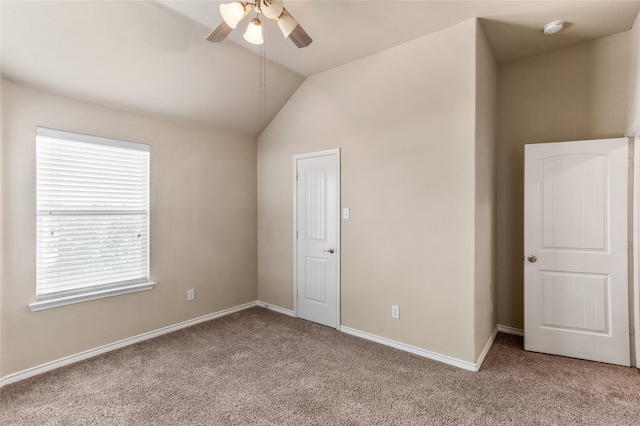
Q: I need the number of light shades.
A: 4